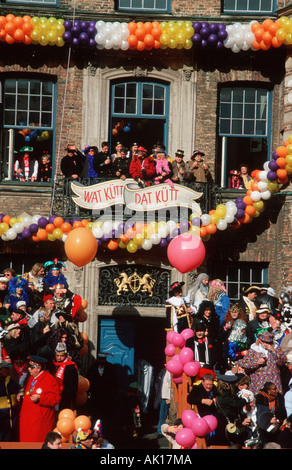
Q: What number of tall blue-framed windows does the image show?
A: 3